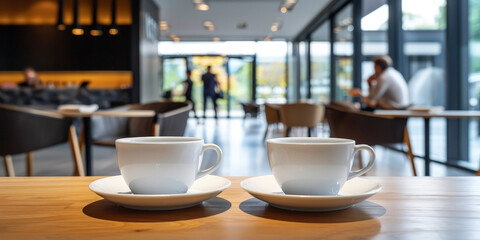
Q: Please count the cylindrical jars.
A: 0